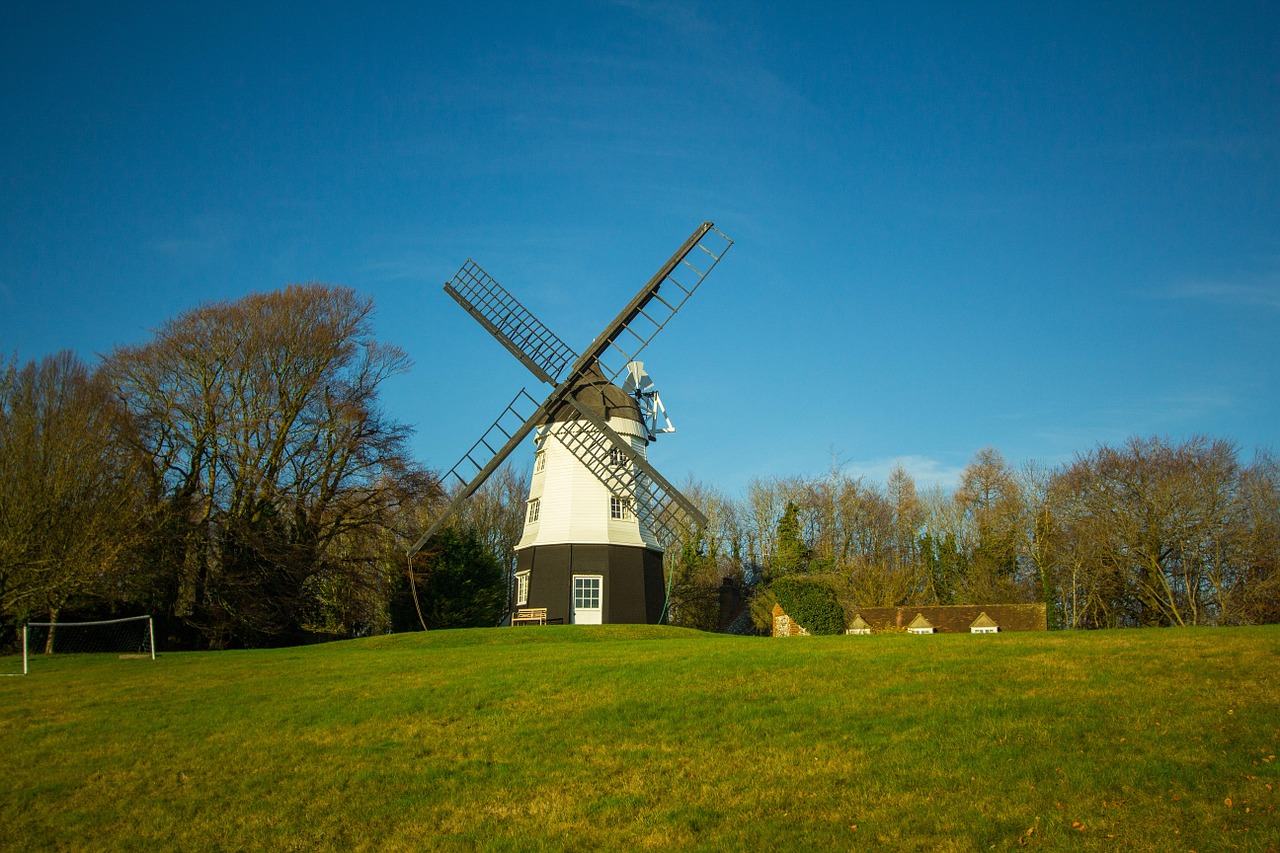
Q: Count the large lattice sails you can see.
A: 4